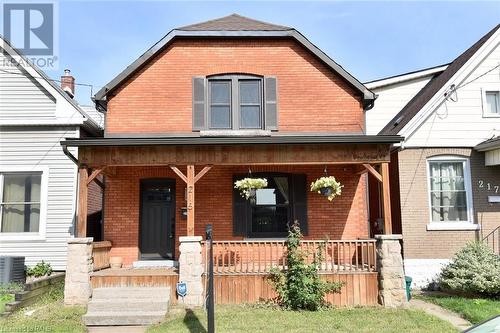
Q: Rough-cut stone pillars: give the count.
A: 3